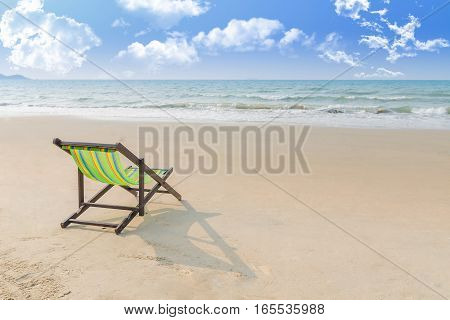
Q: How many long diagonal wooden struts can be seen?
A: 4